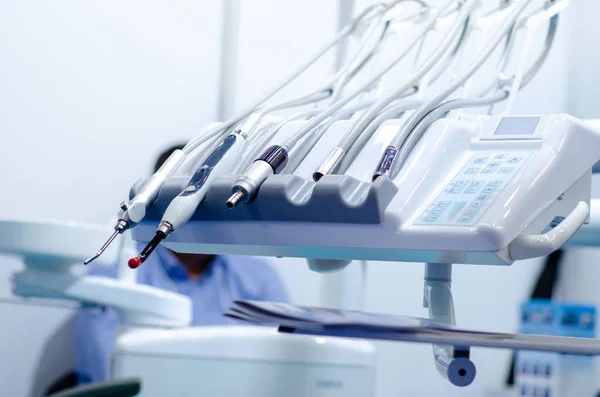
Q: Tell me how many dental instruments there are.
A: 5